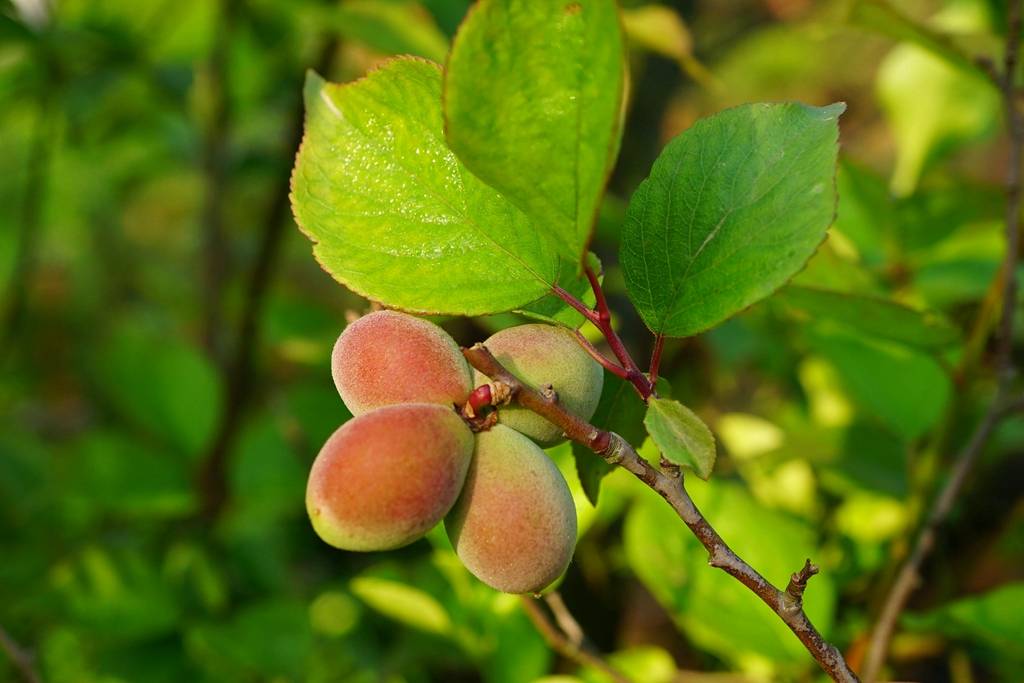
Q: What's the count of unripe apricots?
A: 4